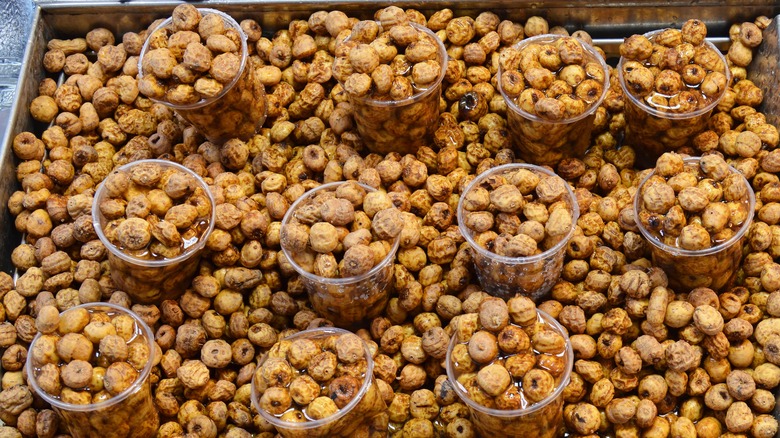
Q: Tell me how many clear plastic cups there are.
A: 11